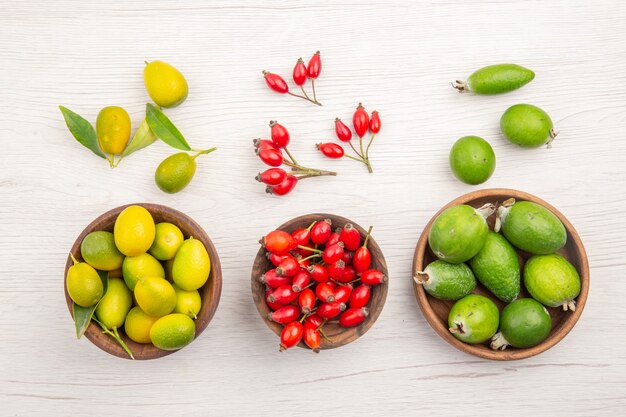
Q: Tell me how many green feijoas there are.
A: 10